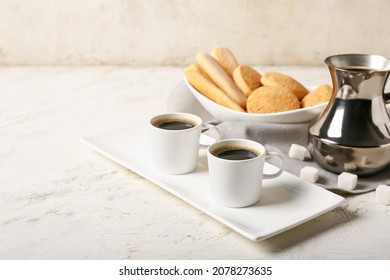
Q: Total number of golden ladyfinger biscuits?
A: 3